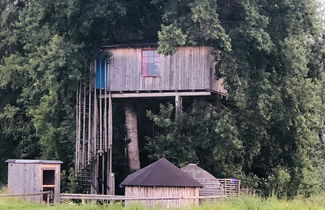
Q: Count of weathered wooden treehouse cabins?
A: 1